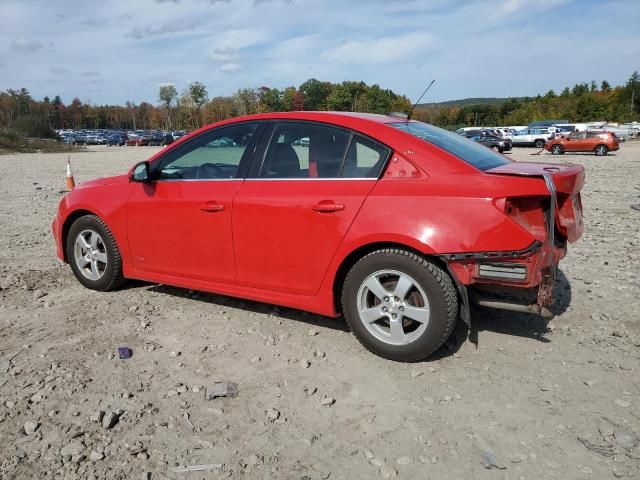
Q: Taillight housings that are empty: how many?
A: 1